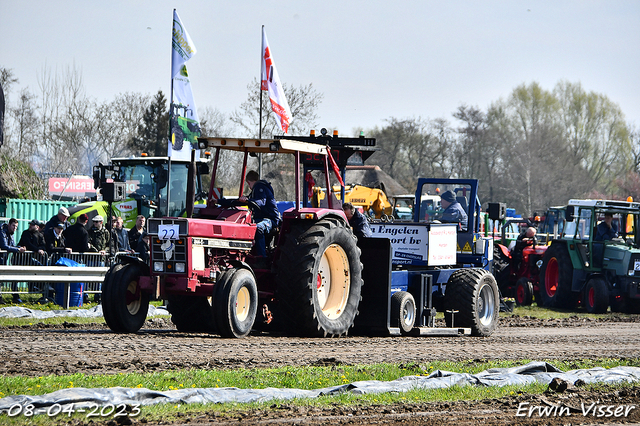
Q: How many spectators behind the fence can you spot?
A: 11